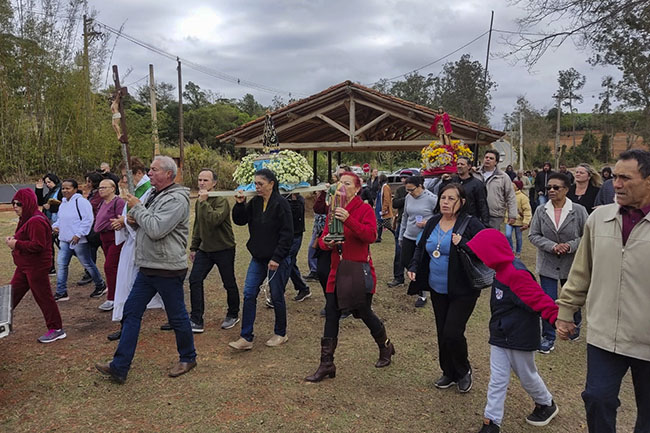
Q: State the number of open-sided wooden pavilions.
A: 1